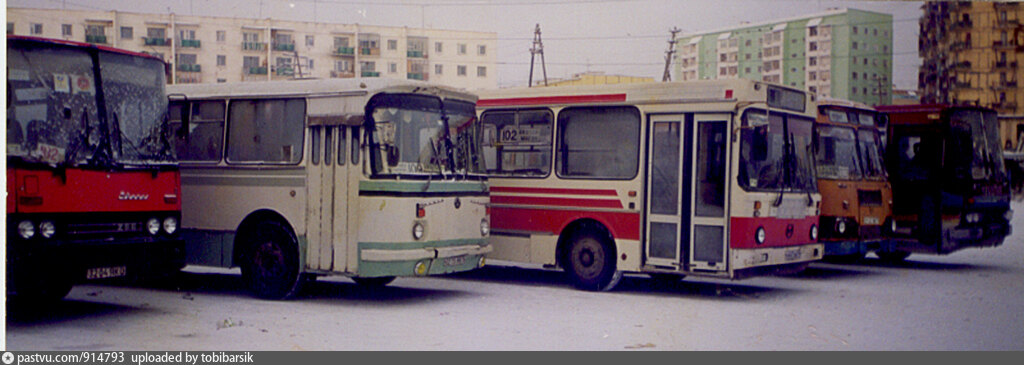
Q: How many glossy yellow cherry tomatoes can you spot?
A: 0